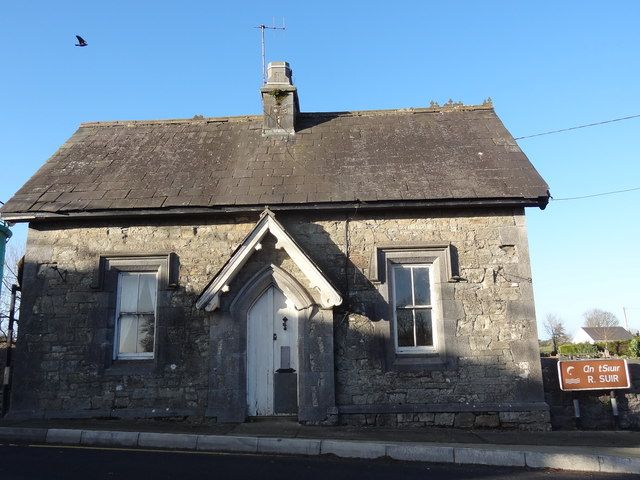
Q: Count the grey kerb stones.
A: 11